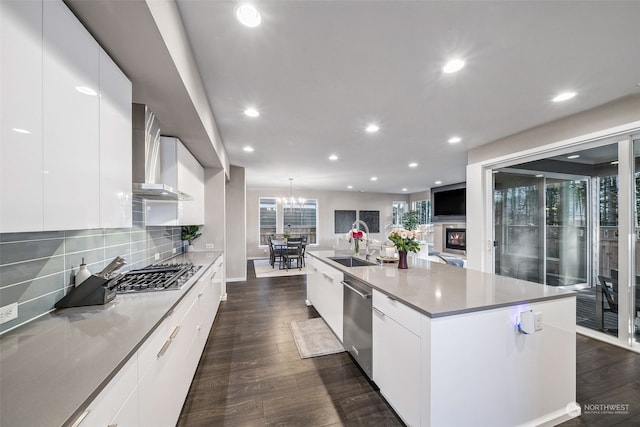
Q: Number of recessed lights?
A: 13